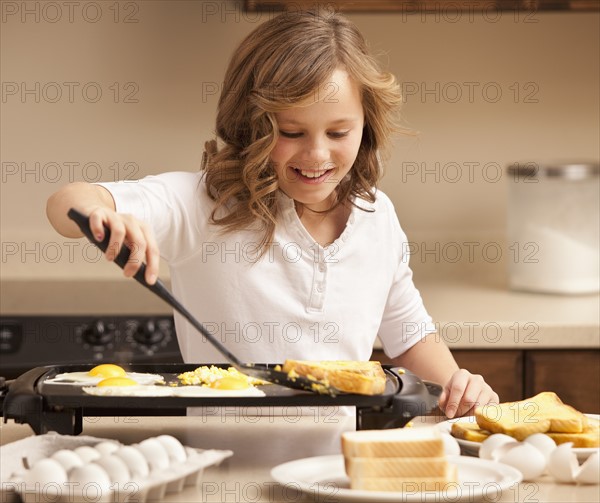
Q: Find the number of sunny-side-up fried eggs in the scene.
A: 3